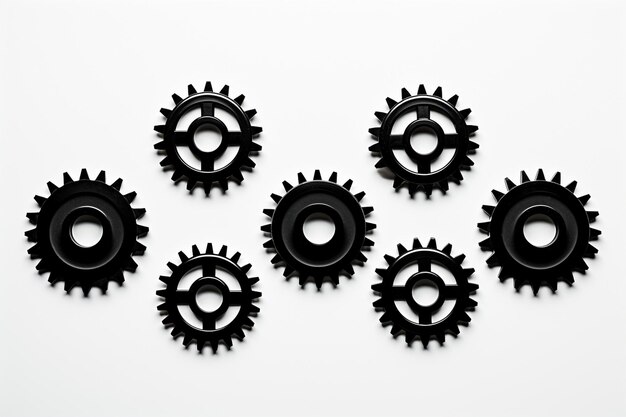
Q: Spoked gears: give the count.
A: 4